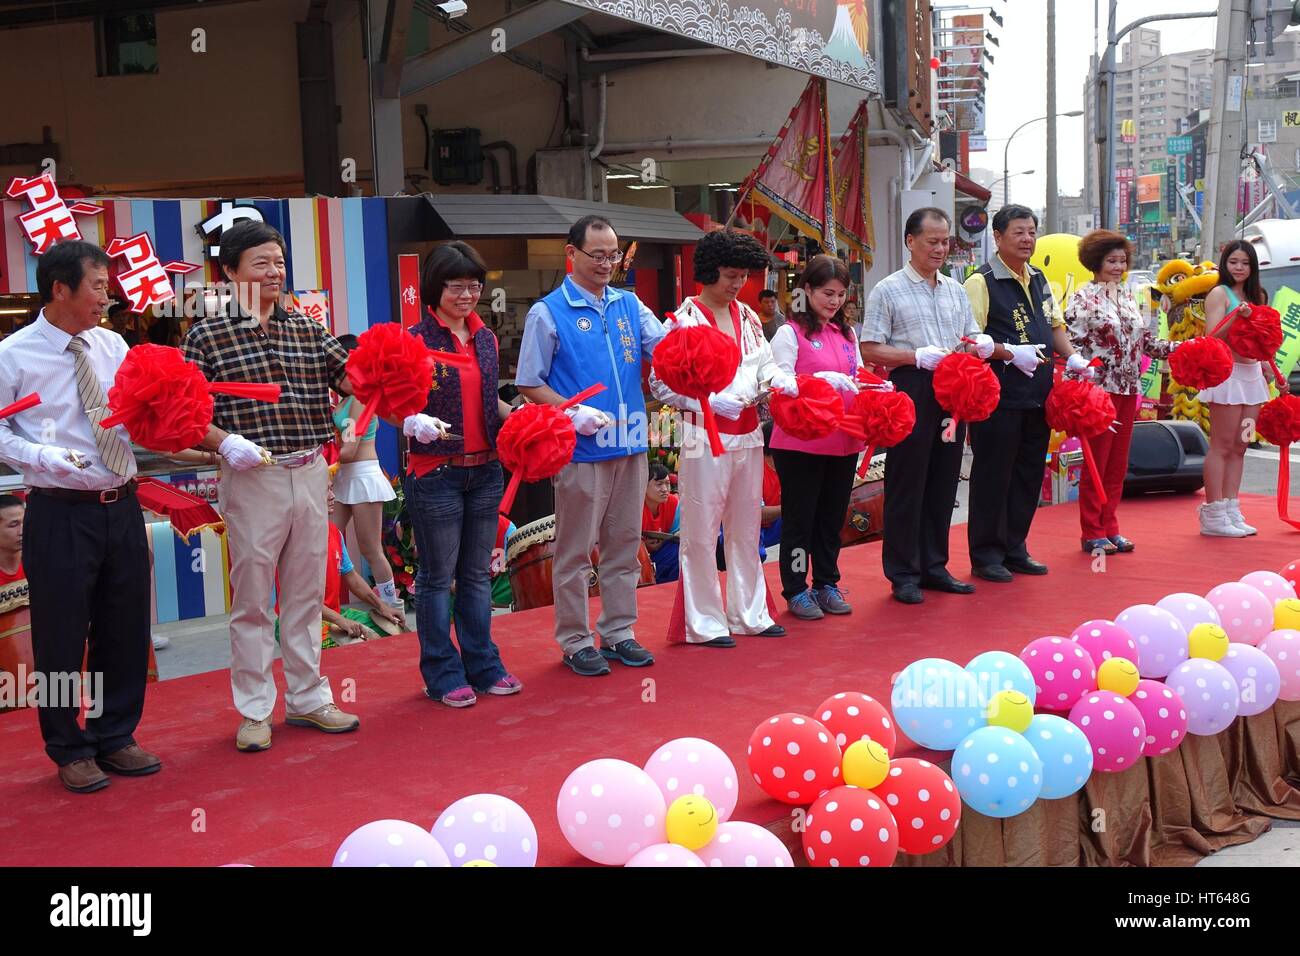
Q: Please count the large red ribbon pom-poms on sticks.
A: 11